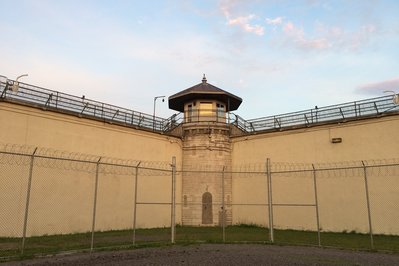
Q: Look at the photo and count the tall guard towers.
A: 1